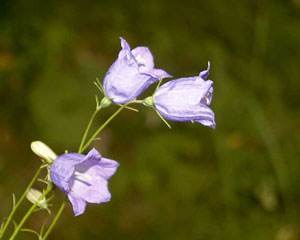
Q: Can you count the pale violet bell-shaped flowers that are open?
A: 3